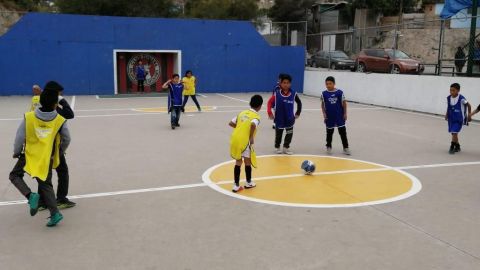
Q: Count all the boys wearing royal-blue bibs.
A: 6